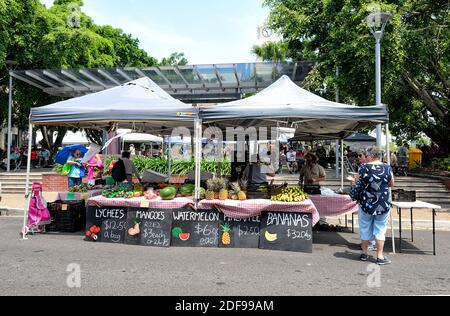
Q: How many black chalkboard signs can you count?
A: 5